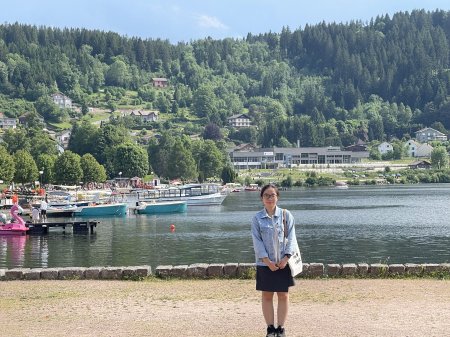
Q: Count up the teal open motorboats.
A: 2